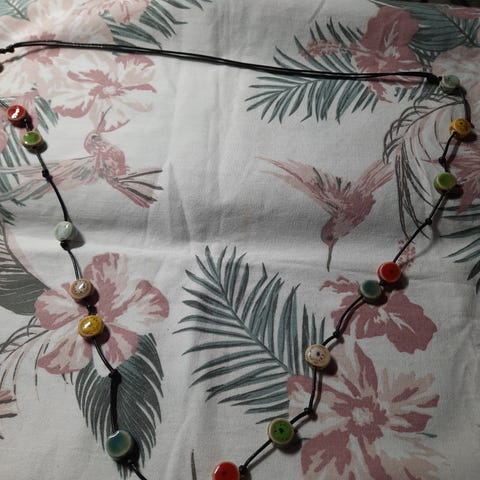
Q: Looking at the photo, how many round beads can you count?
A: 14